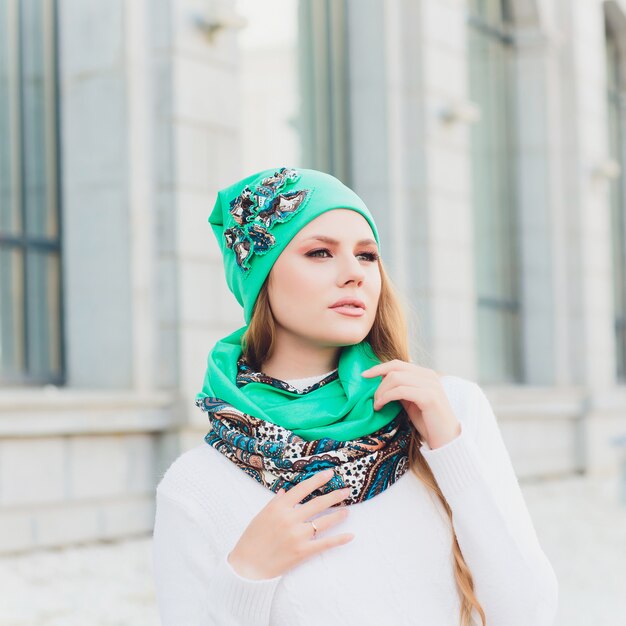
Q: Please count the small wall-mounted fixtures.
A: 3